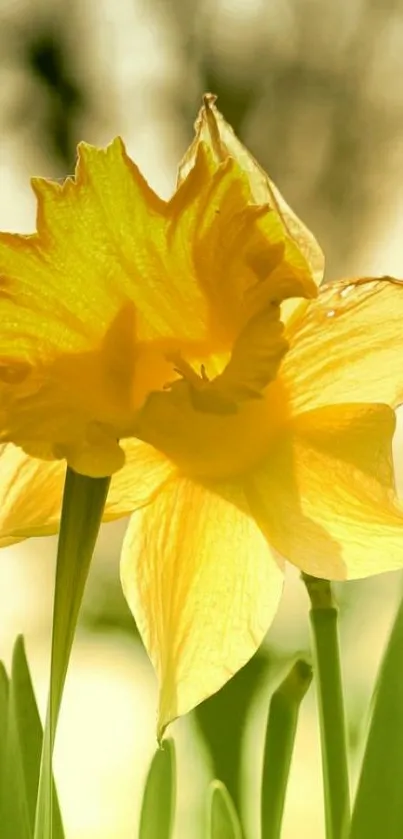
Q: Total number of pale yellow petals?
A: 5